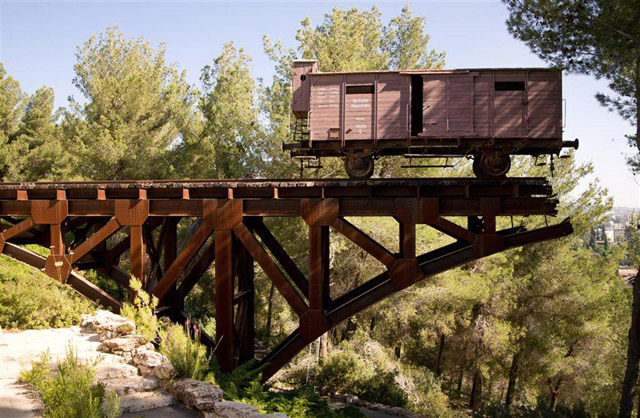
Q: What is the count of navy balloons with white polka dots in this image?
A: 0